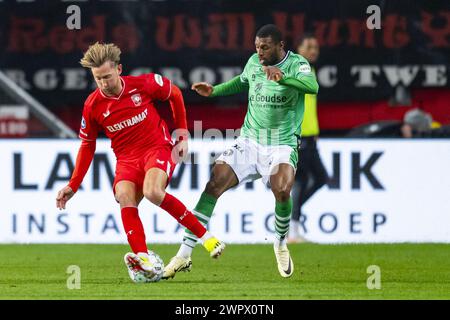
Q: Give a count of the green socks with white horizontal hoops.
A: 2